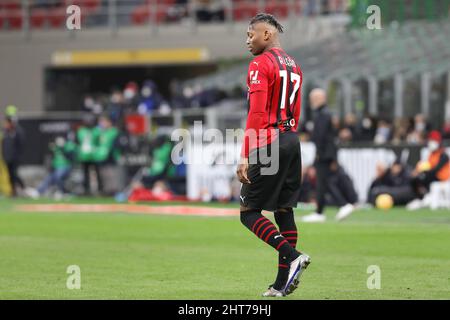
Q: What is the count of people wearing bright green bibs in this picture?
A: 4